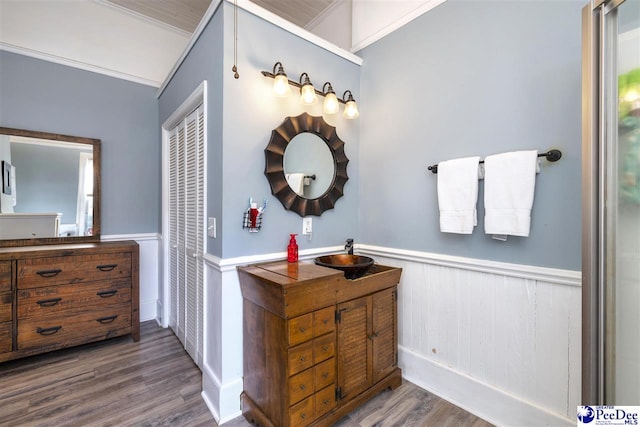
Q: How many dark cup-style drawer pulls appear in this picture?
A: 6